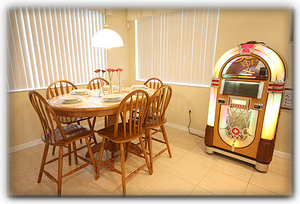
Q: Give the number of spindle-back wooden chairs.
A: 6